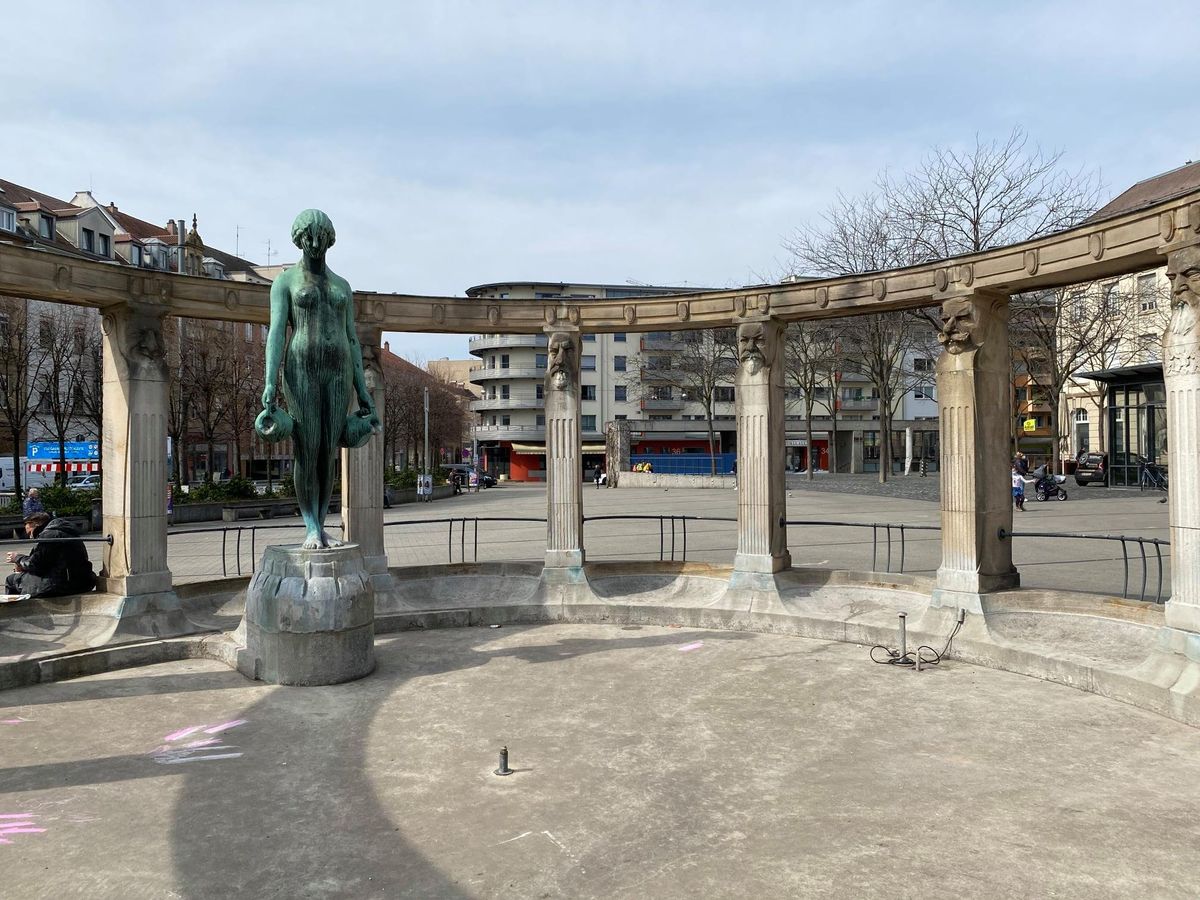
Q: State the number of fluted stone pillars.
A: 6